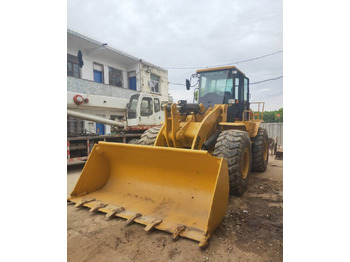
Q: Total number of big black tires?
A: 3